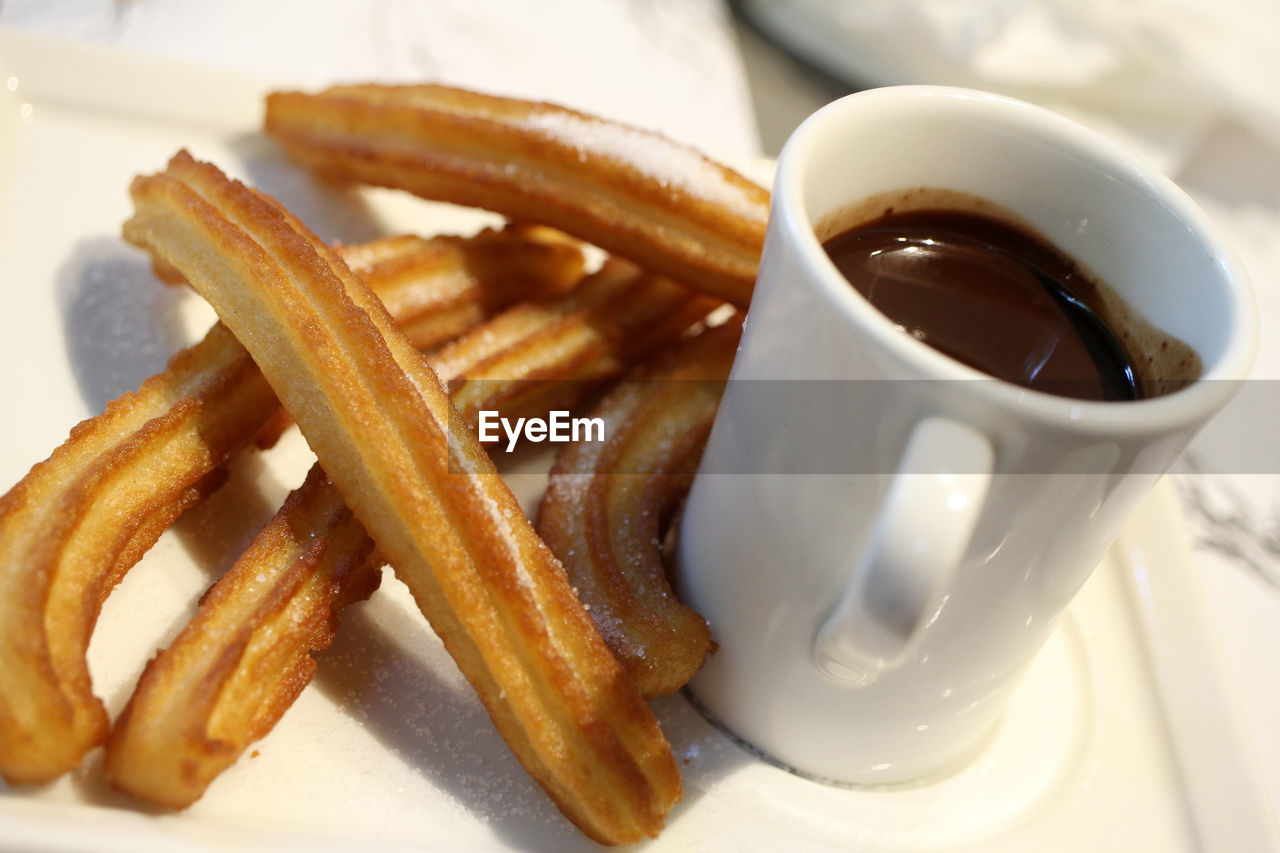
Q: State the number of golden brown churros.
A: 5